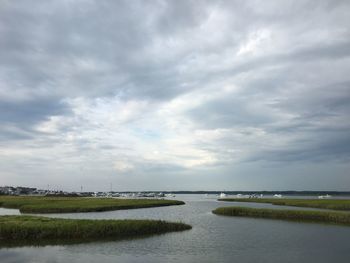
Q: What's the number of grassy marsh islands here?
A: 4